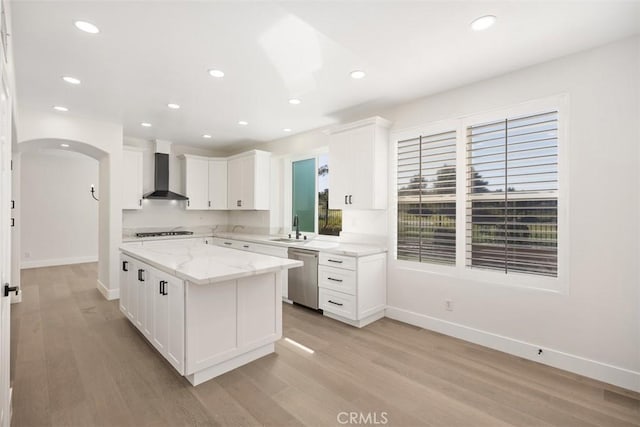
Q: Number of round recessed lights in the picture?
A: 13